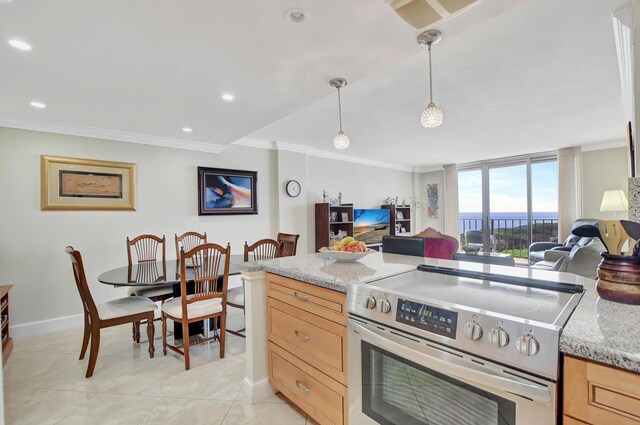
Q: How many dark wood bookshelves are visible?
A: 2